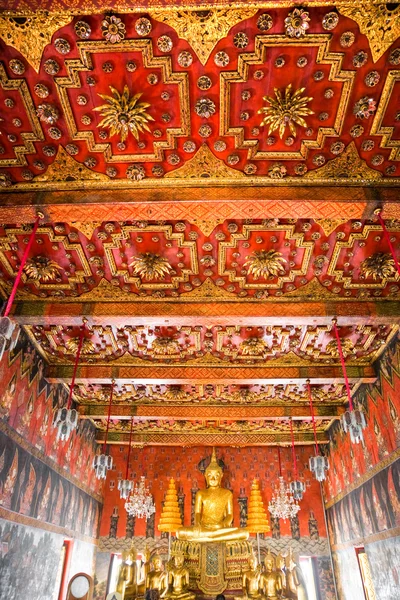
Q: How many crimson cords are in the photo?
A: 10